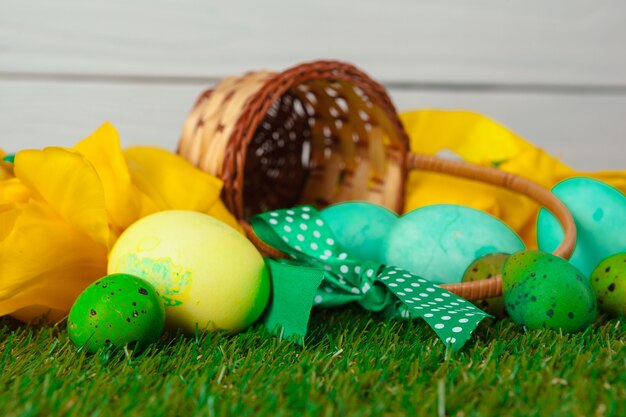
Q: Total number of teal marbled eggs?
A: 3